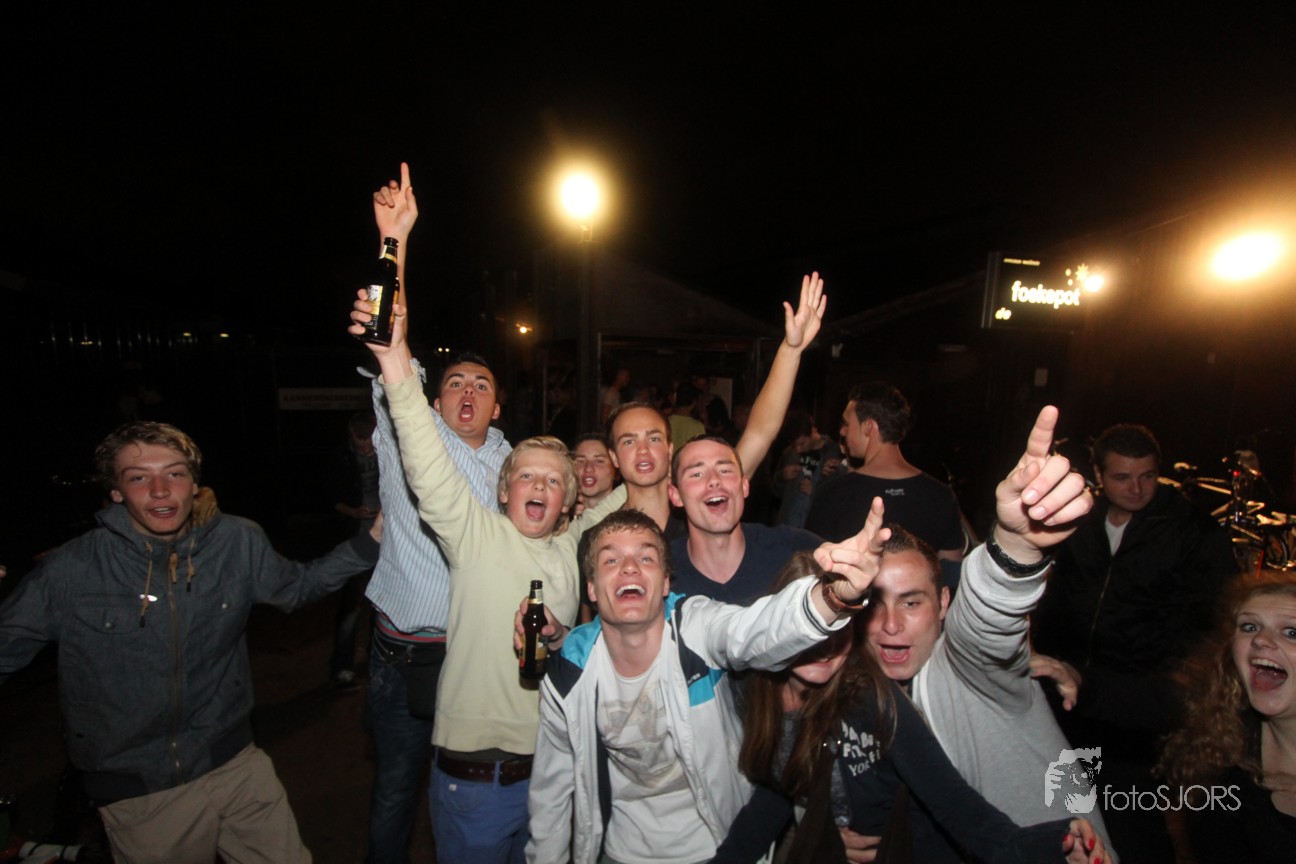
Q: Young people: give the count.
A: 12